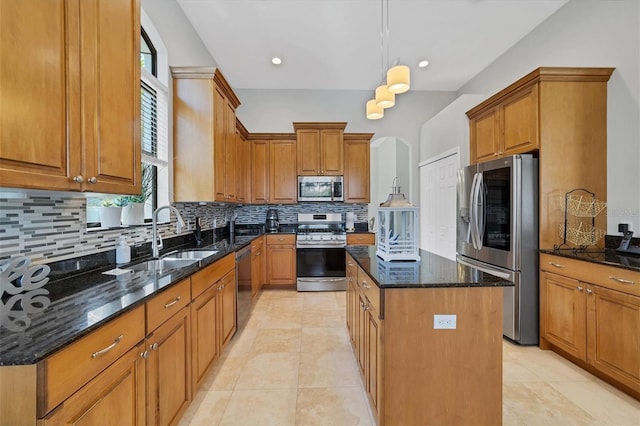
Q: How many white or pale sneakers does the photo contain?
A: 0